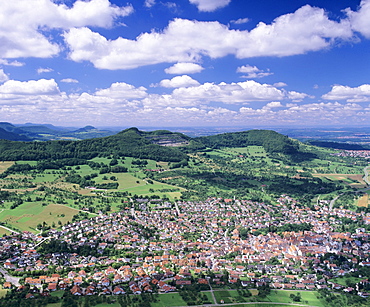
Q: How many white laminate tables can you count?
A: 0